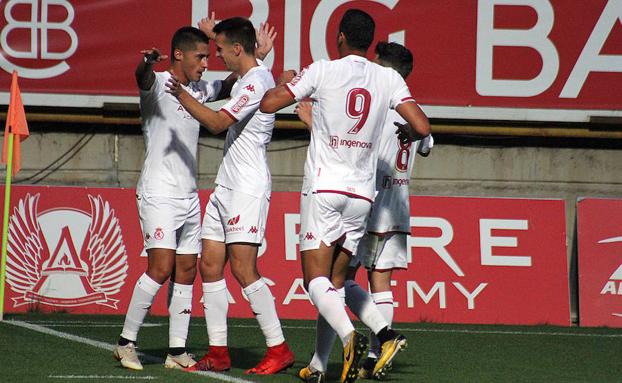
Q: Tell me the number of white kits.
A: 4